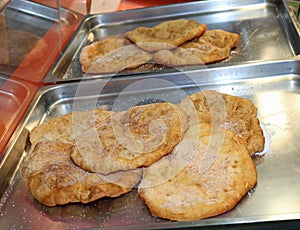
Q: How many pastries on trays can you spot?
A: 8